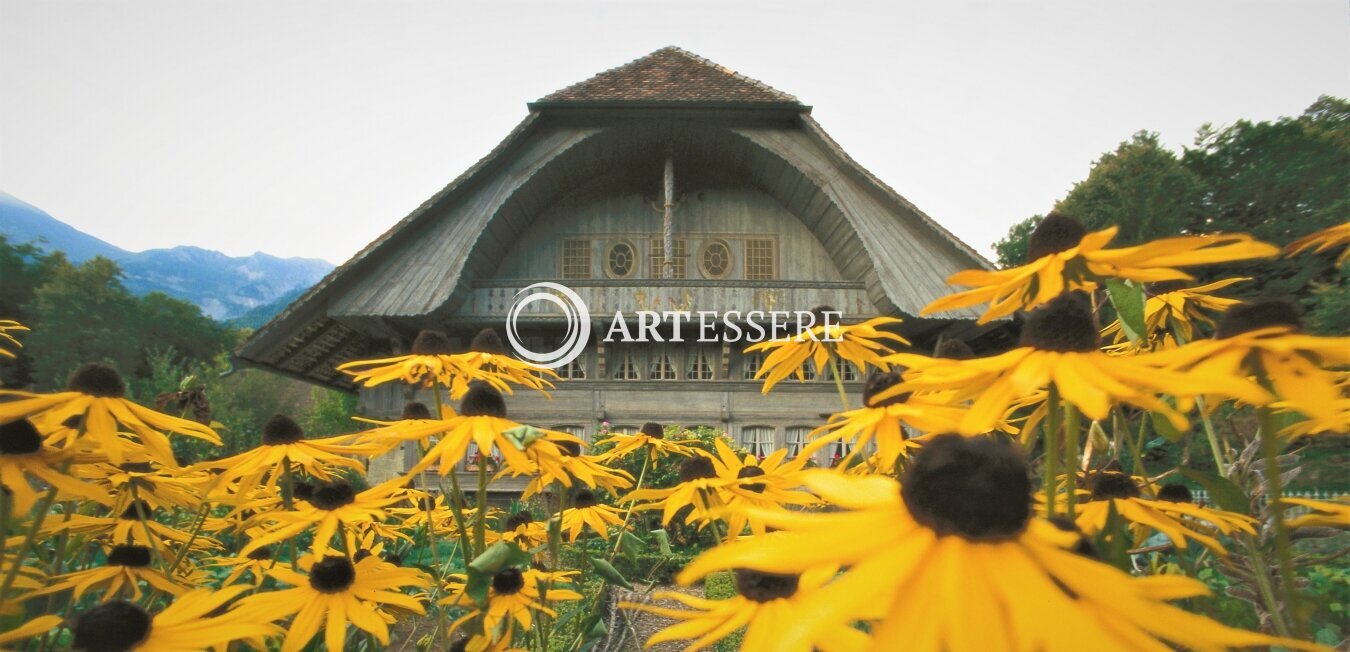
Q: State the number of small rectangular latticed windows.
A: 3